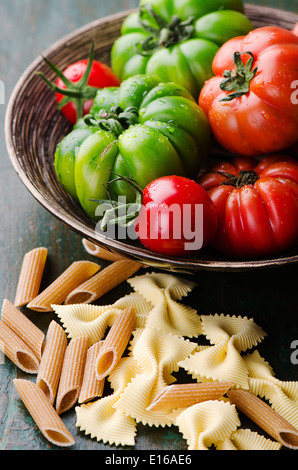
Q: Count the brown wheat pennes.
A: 13